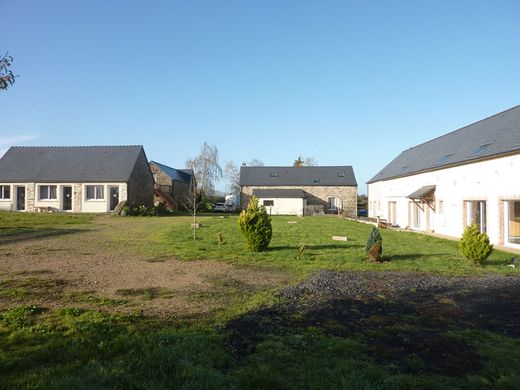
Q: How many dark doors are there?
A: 3